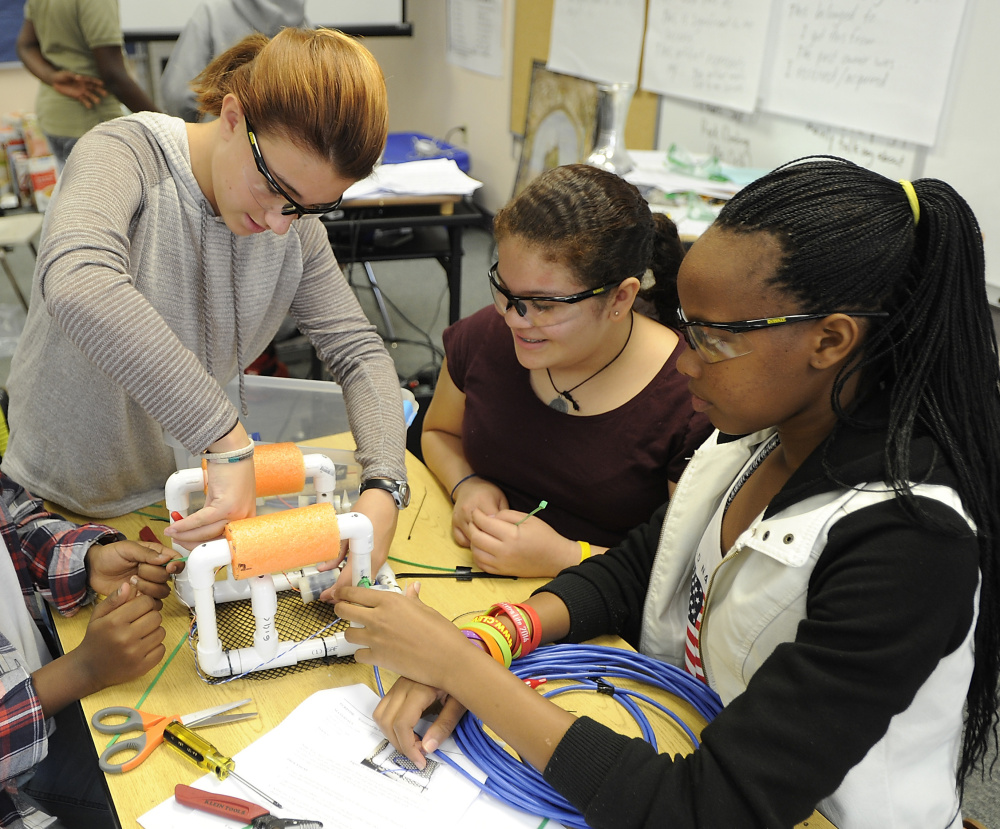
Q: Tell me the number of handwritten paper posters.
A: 3